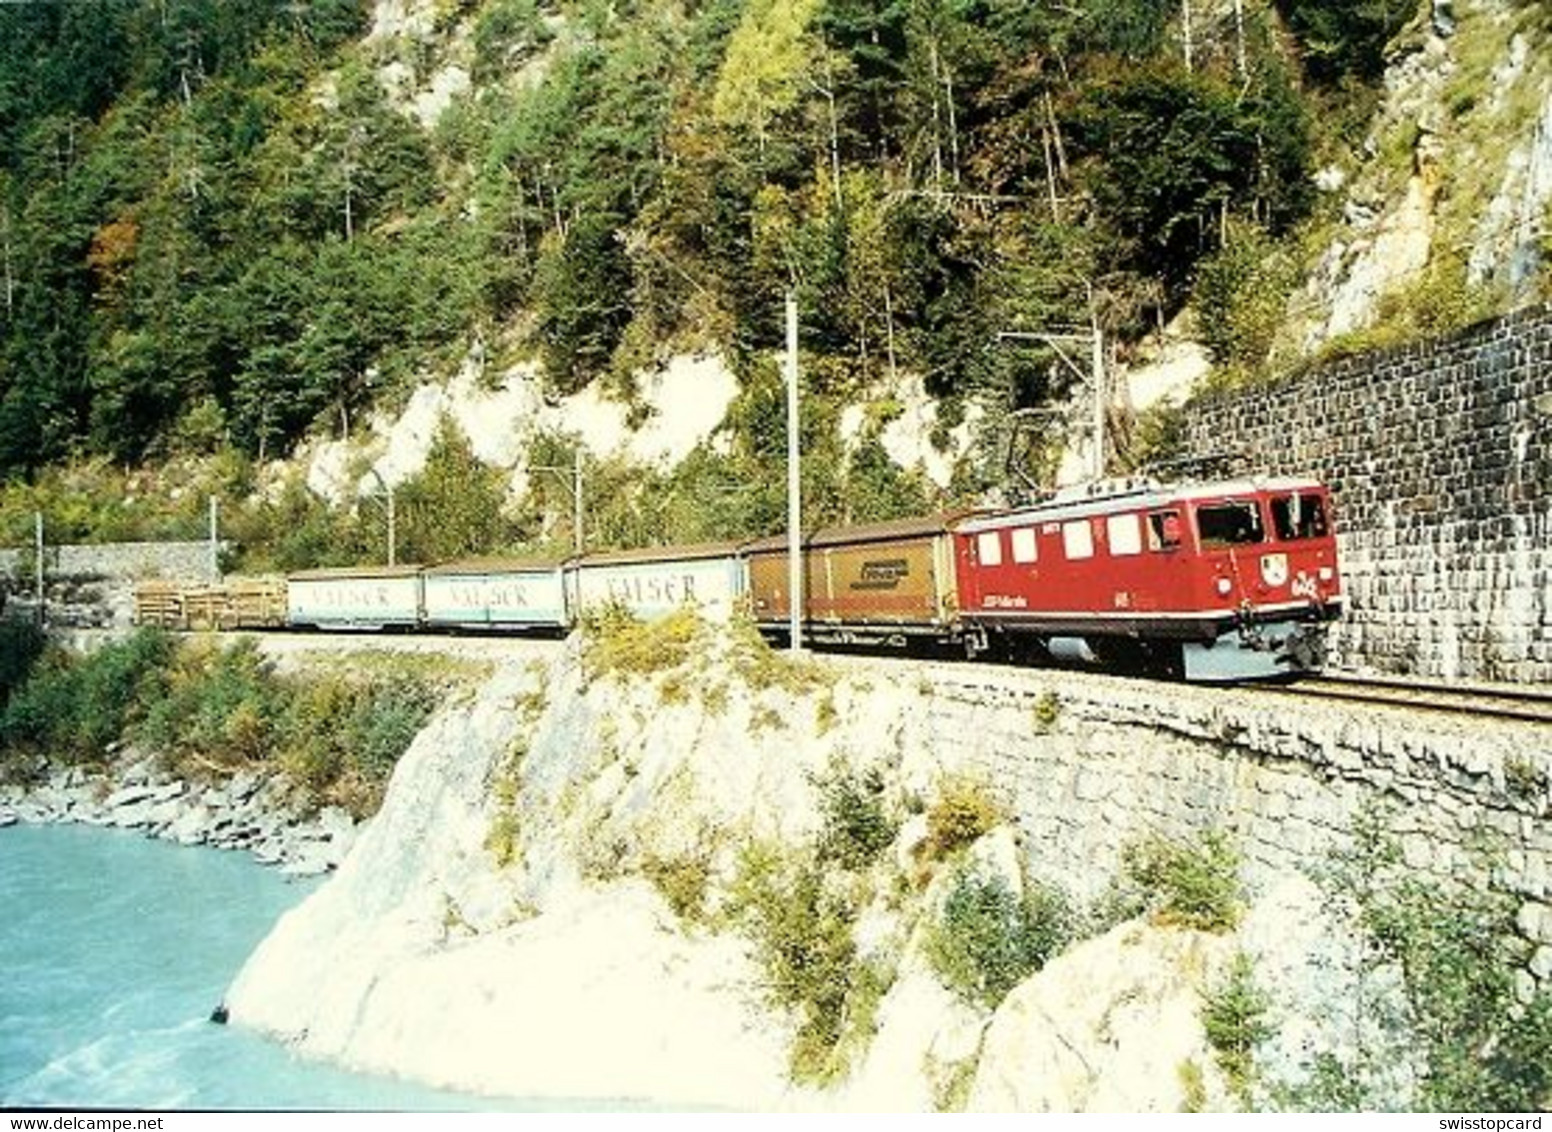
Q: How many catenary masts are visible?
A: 6